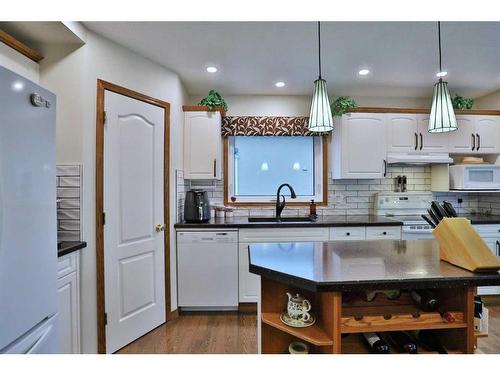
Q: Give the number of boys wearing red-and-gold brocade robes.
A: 0